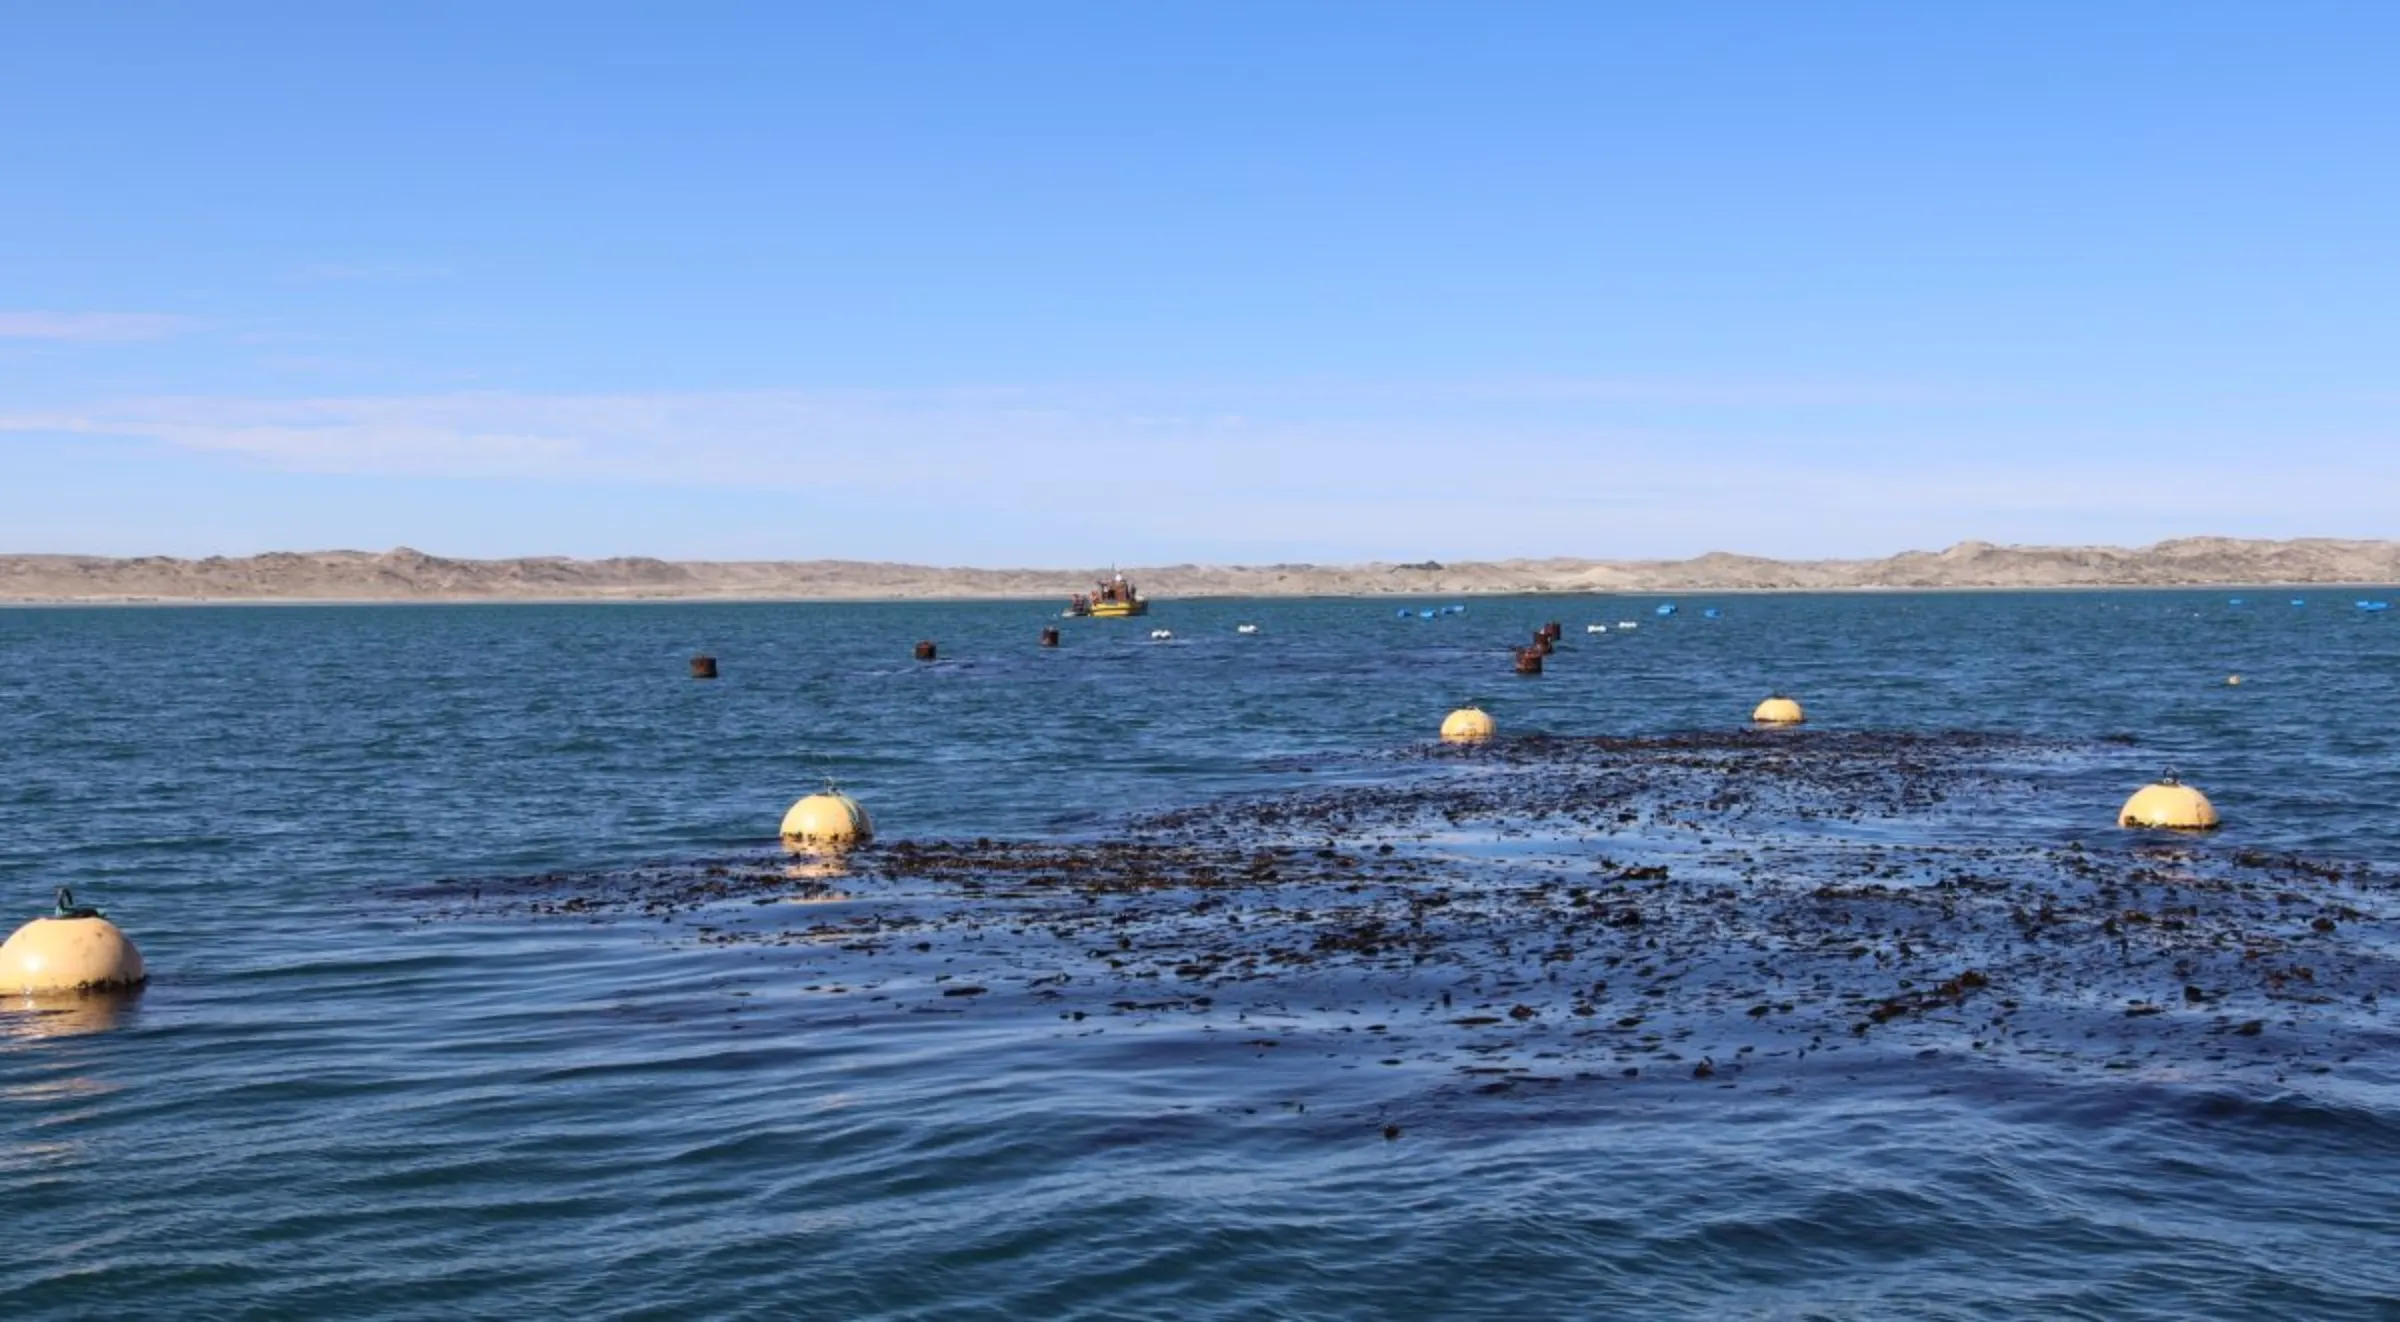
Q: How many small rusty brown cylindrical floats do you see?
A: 6